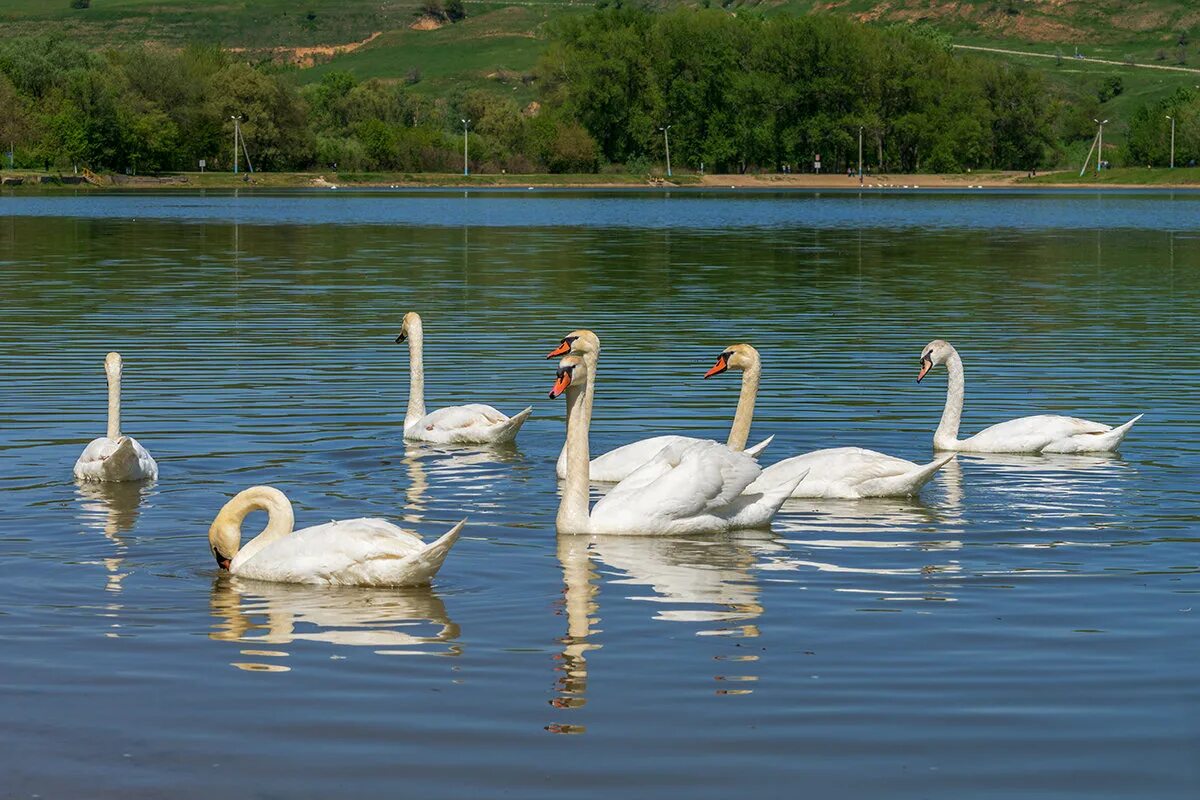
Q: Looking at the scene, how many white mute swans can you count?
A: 7